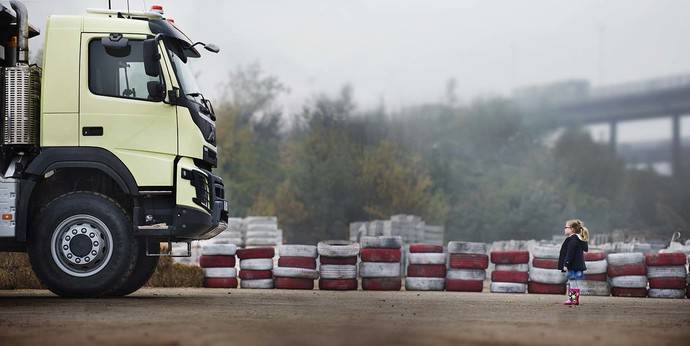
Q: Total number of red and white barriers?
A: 12